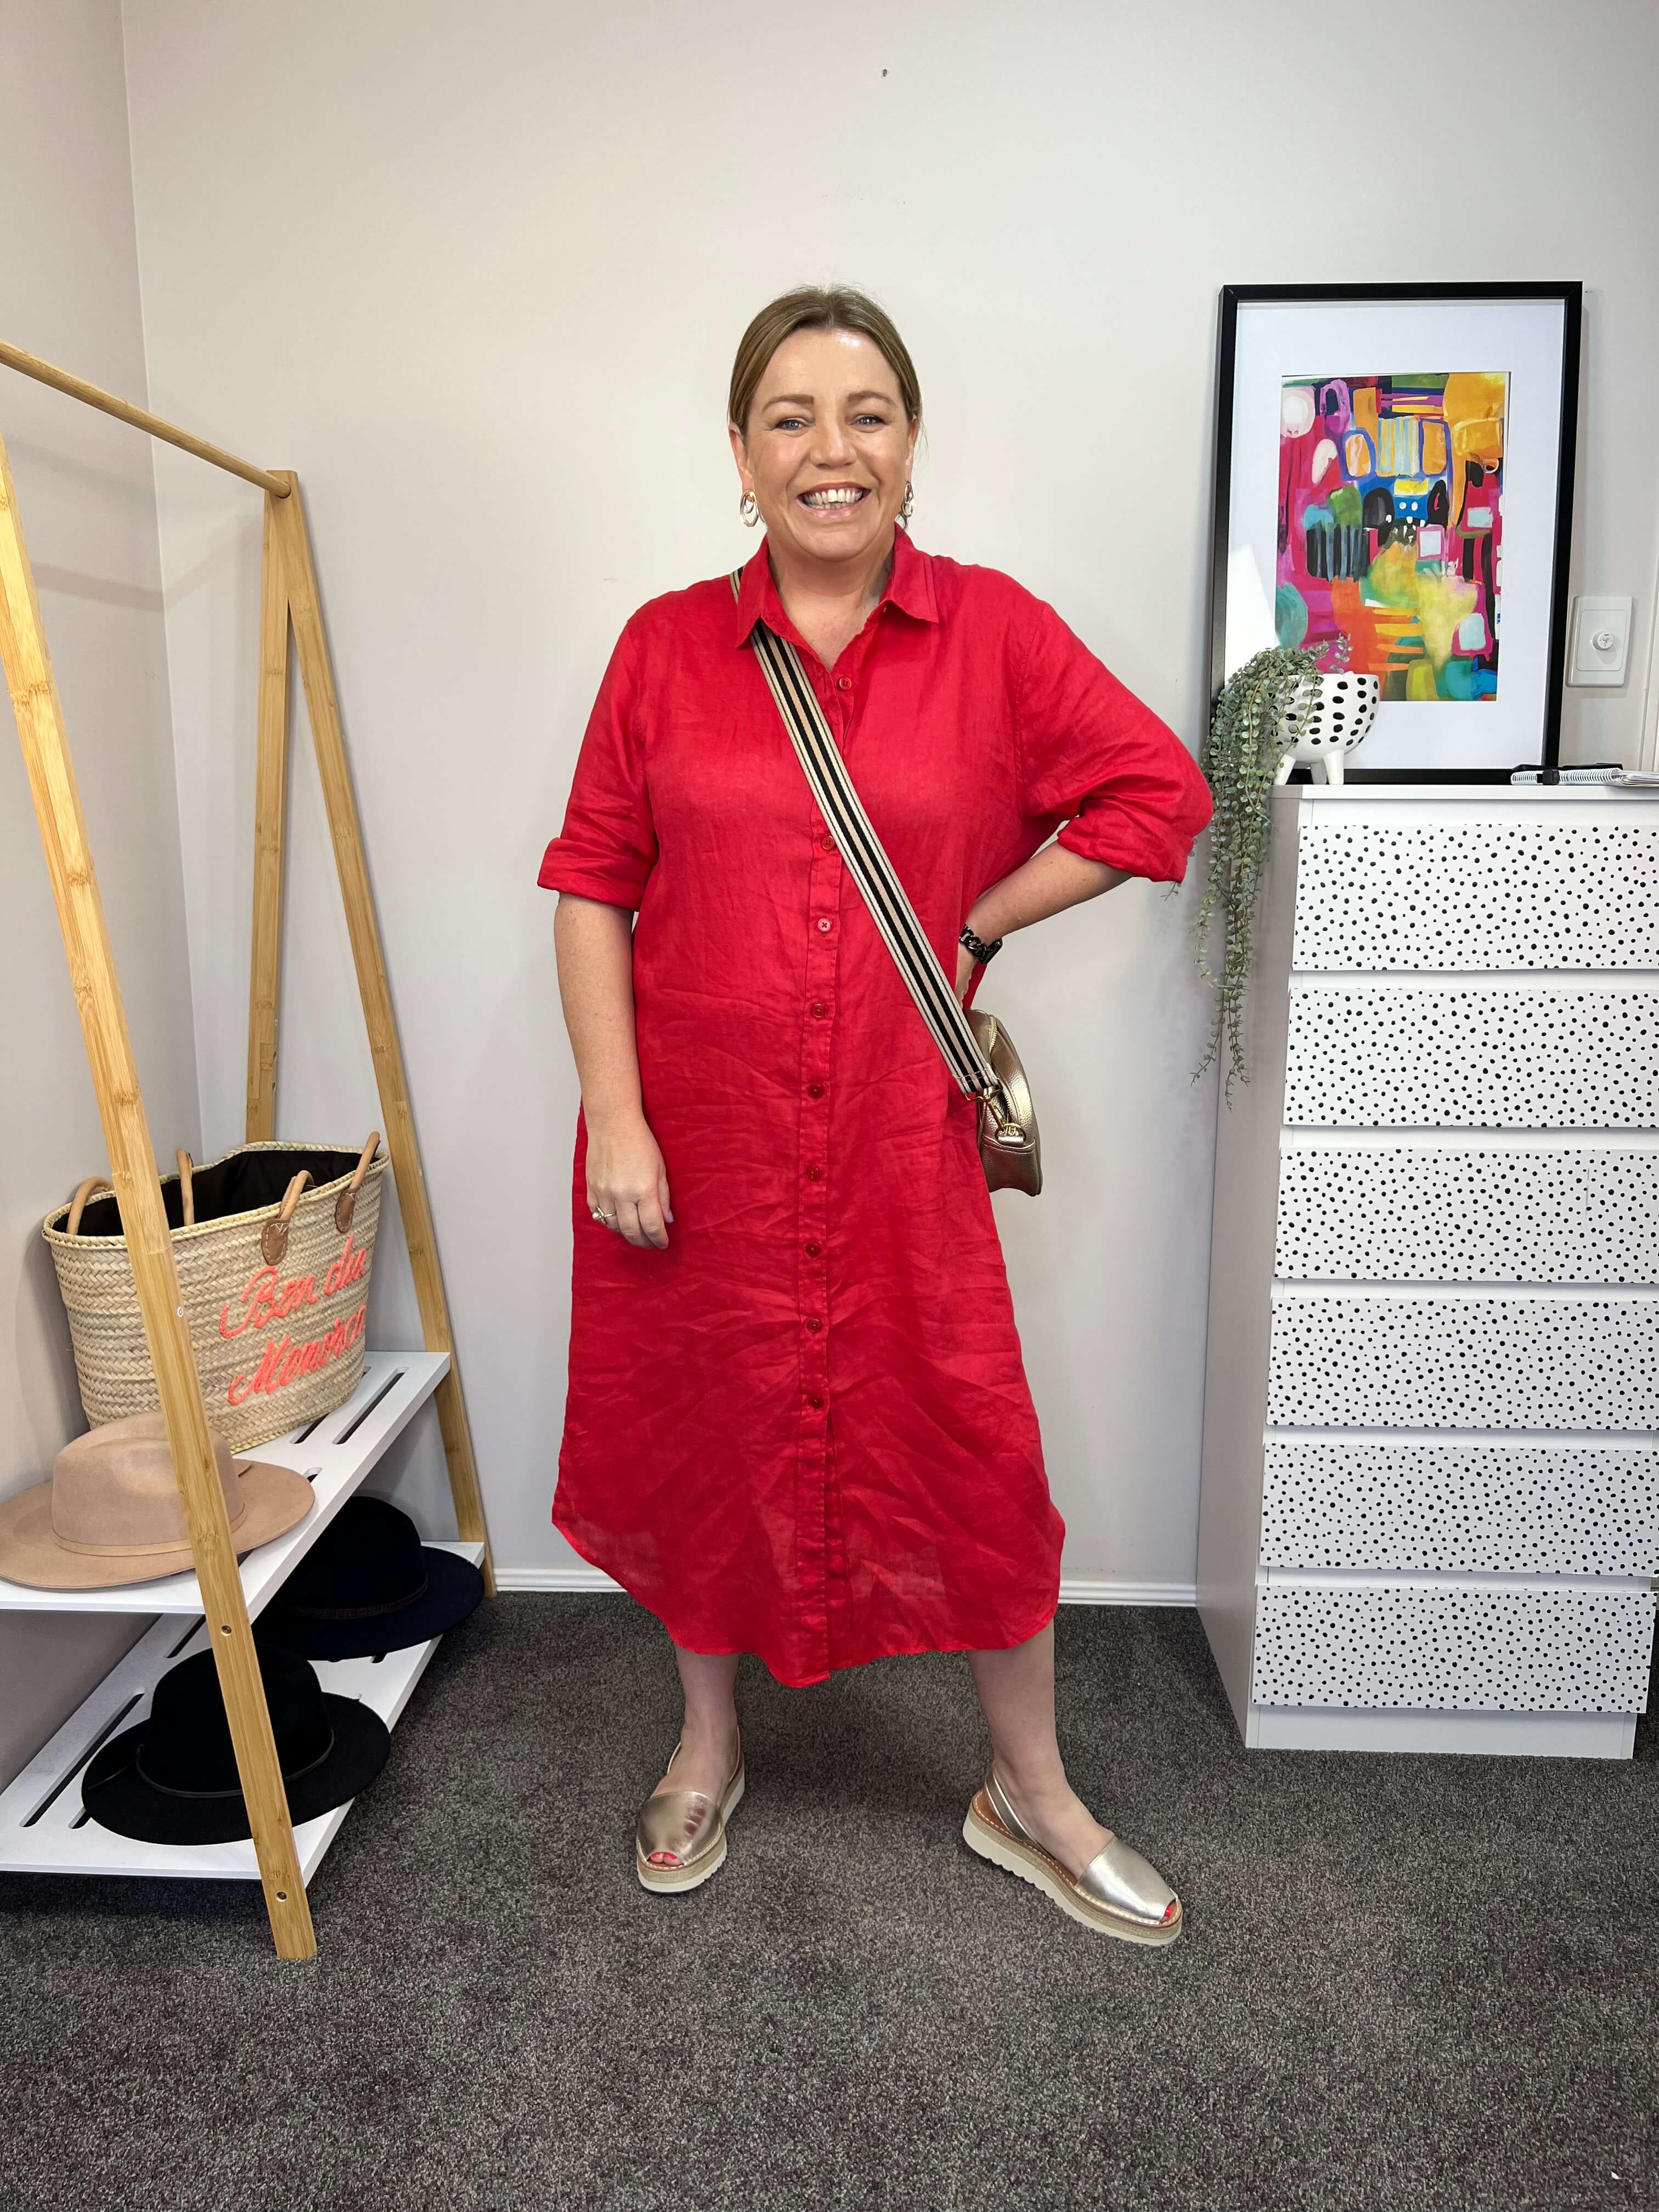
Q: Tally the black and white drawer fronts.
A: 6